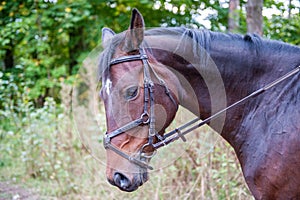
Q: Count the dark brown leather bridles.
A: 1